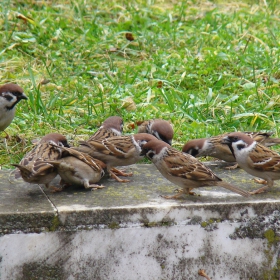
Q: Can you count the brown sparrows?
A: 9